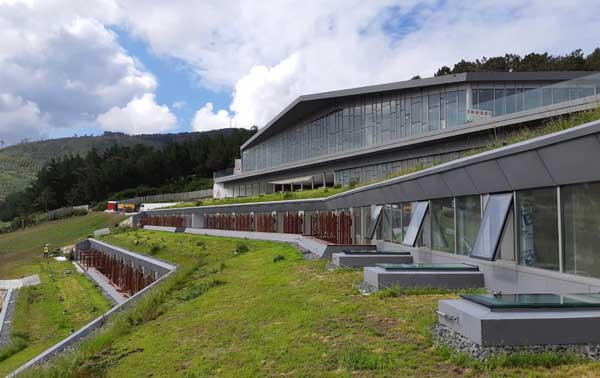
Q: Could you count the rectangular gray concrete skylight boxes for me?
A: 3